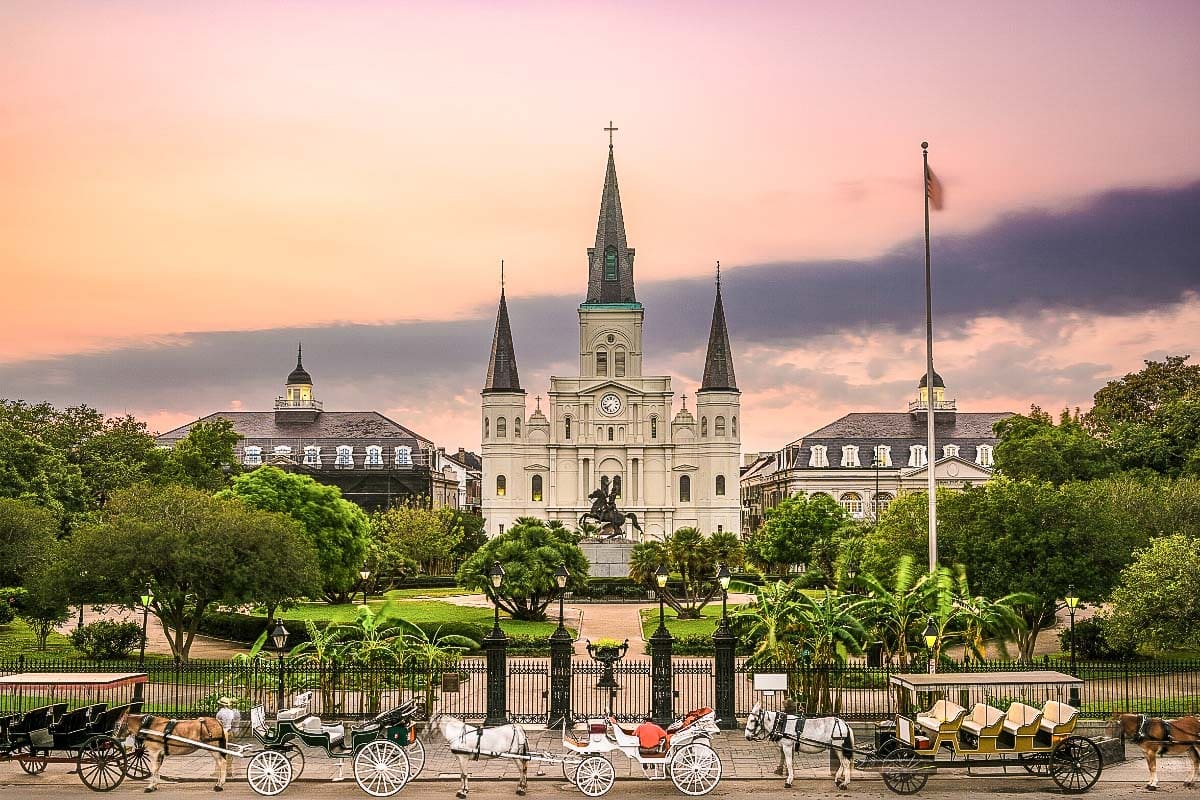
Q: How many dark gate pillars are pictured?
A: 4